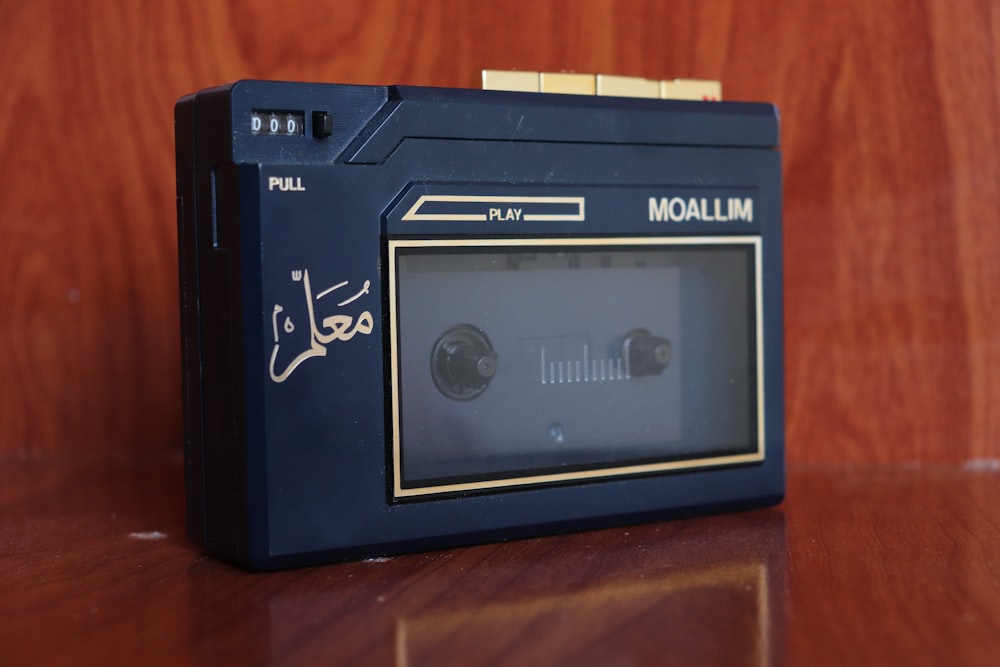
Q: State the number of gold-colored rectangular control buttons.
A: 4